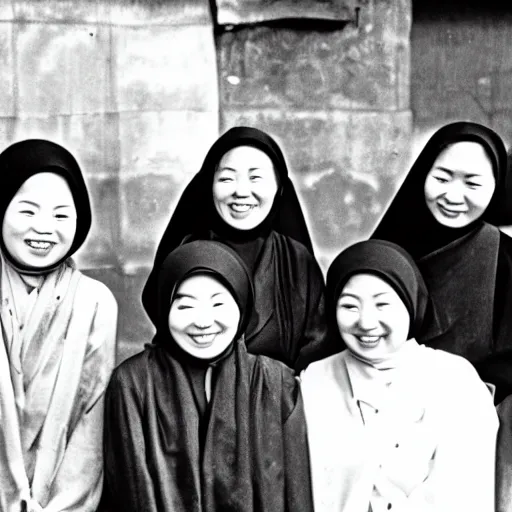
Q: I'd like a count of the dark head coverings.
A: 5